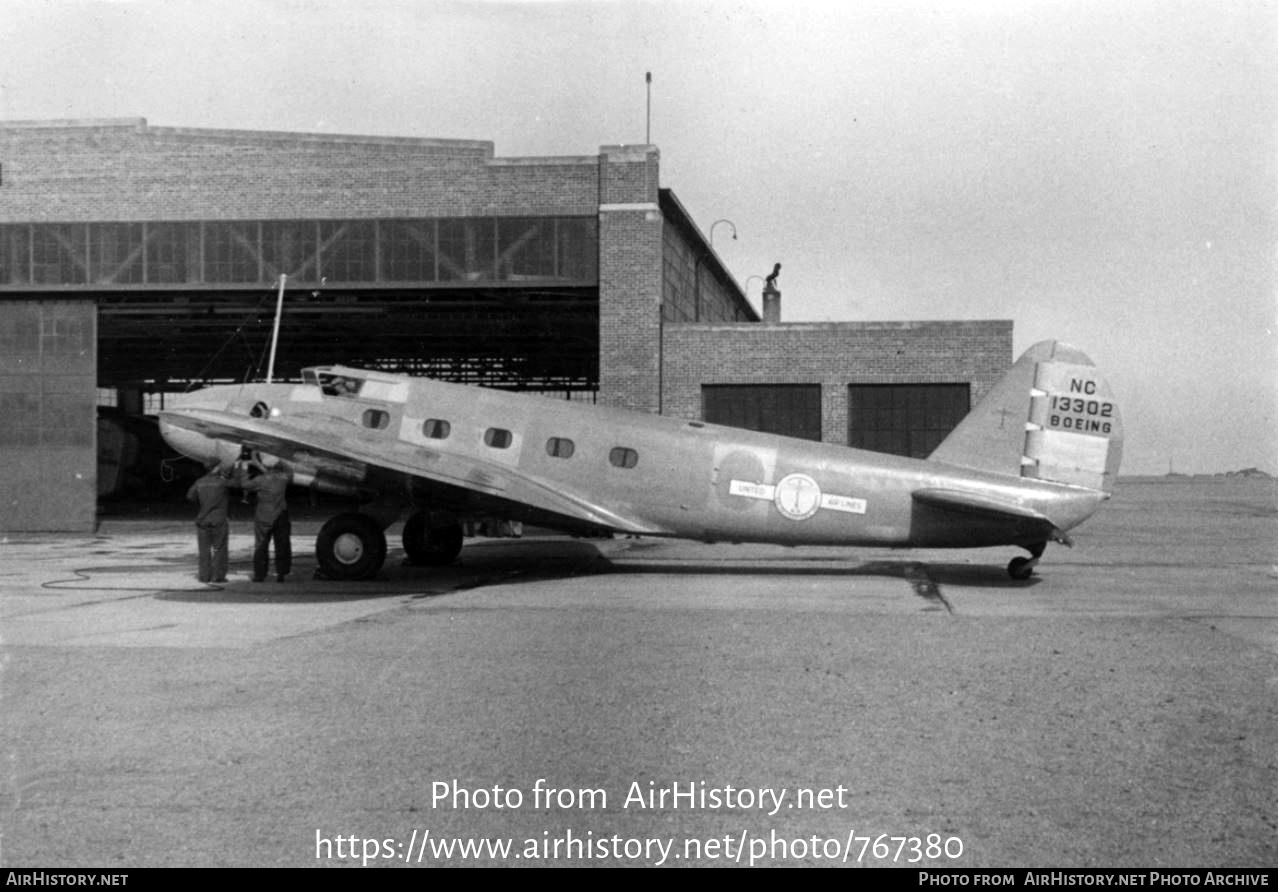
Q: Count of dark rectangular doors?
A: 2